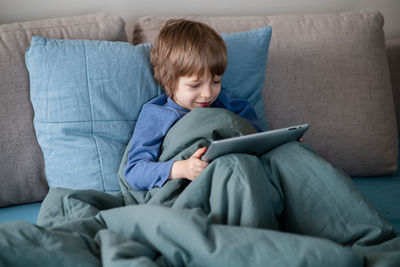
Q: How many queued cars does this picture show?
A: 0